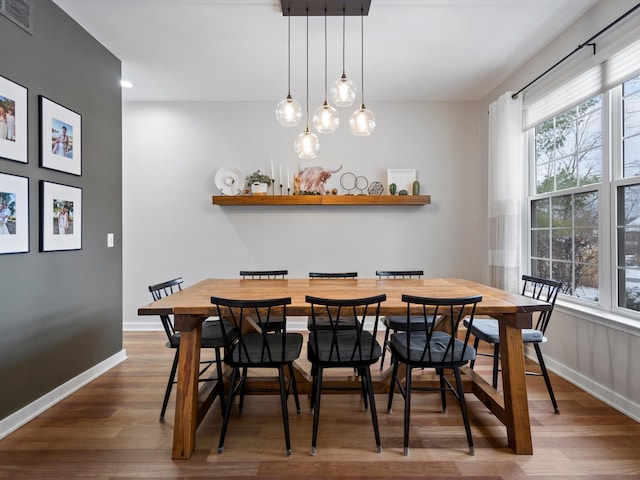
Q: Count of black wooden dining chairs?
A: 8